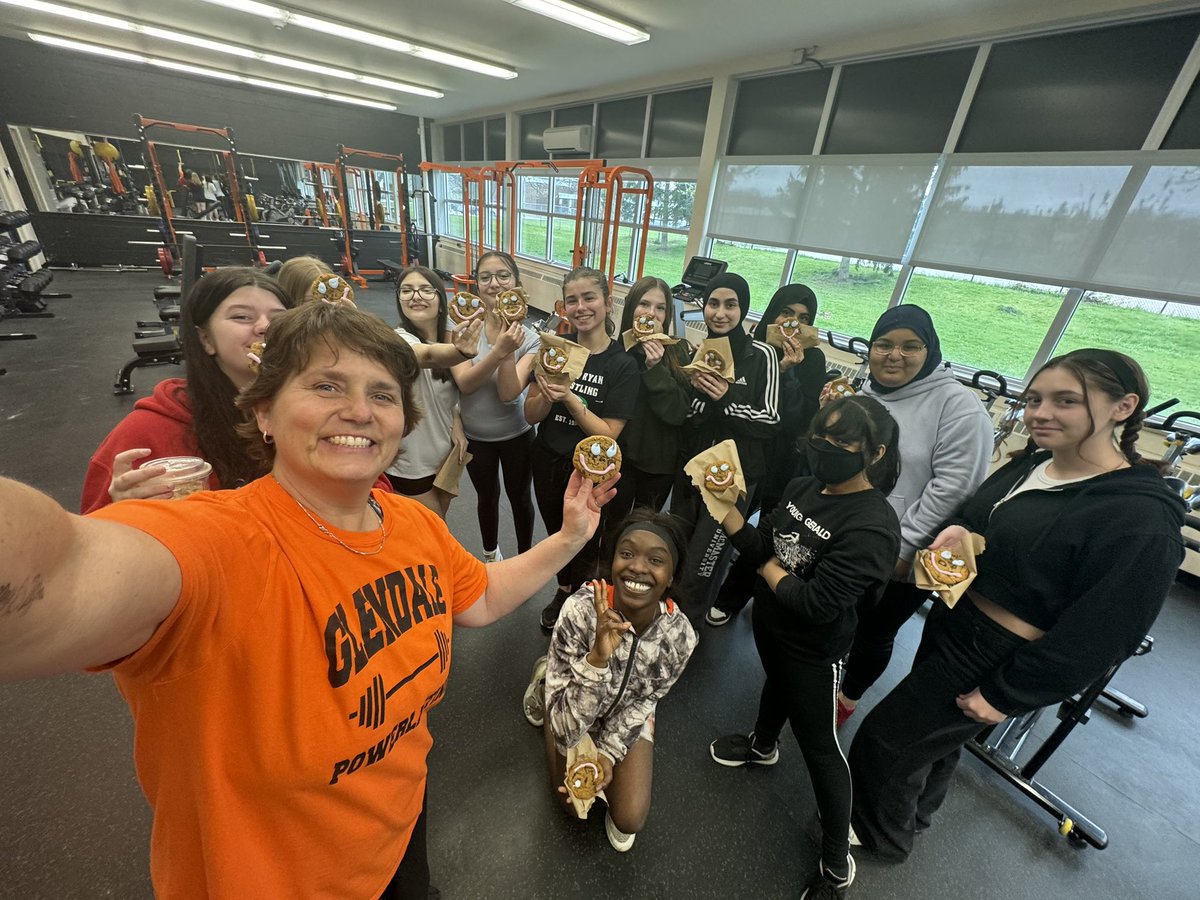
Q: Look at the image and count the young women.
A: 12